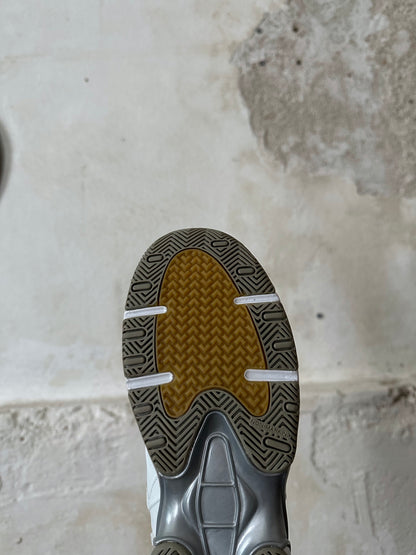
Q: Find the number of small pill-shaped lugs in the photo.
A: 12